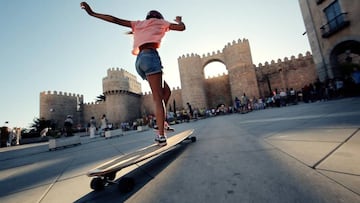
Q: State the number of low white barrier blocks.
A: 3